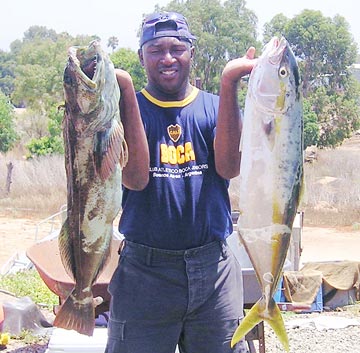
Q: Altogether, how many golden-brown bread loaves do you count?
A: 0